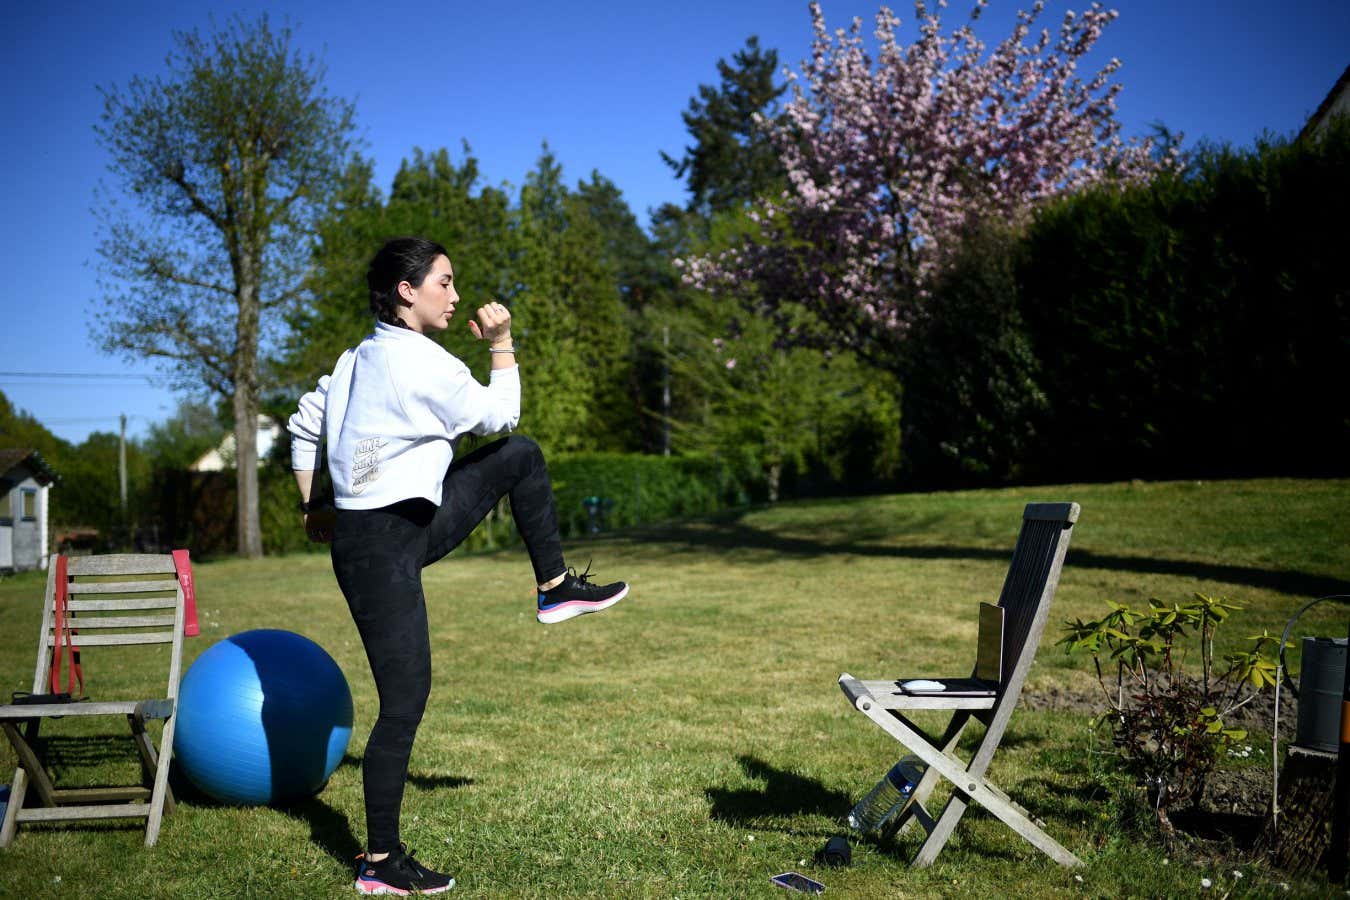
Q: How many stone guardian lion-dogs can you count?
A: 0